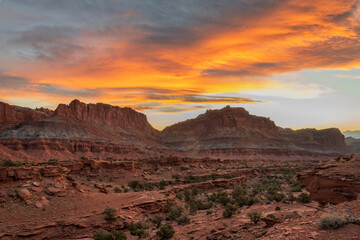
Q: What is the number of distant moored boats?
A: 0